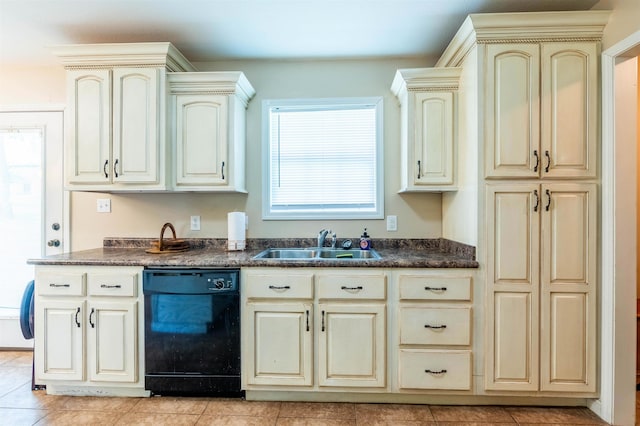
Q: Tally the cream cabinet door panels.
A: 12